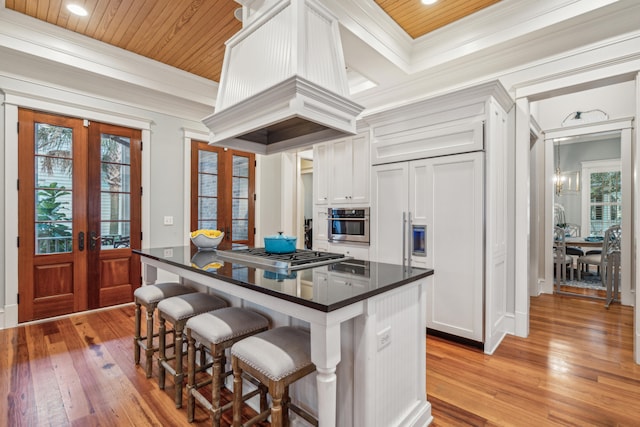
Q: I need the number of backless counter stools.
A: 4